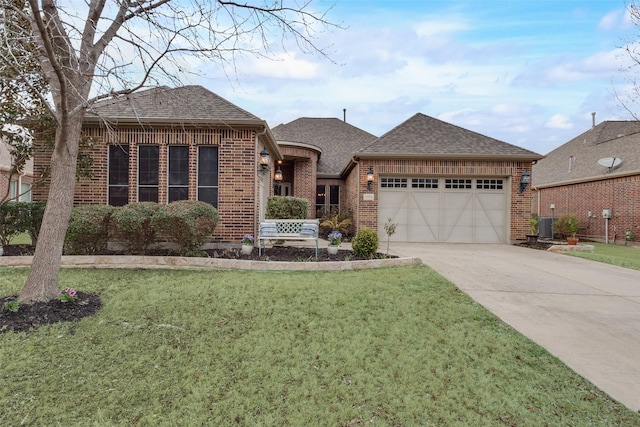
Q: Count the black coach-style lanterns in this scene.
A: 4